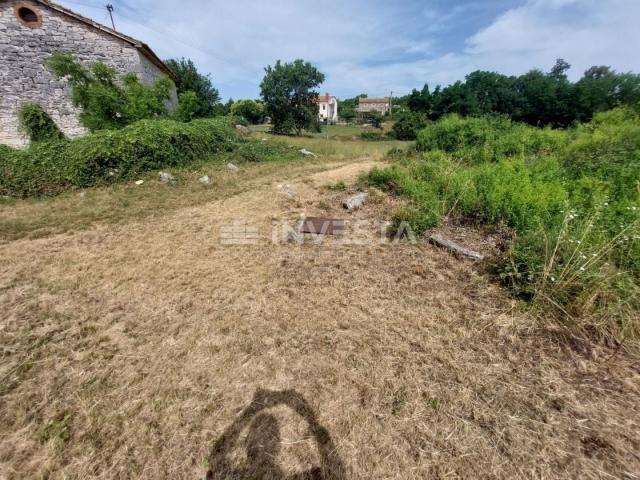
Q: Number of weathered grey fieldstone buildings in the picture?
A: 1